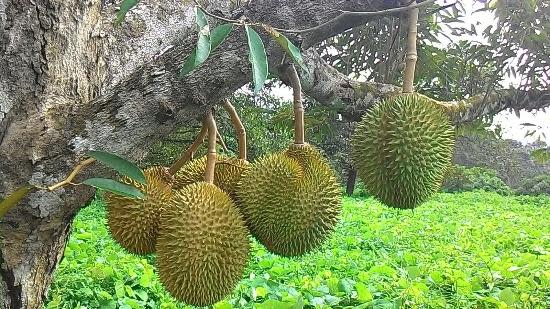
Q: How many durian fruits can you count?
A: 5